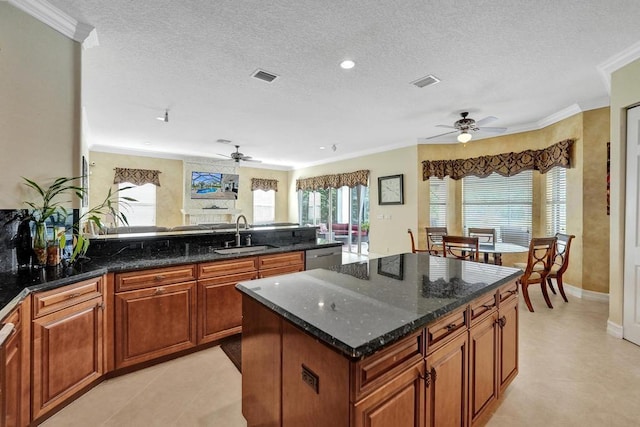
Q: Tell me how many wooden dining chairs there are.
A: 6